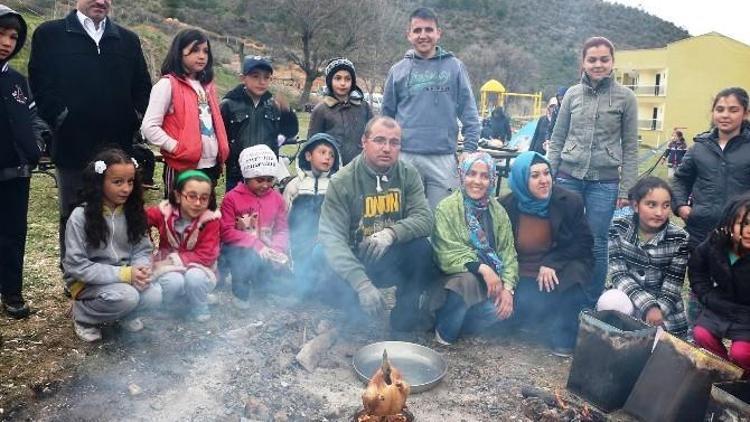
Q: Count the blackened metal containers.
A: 3